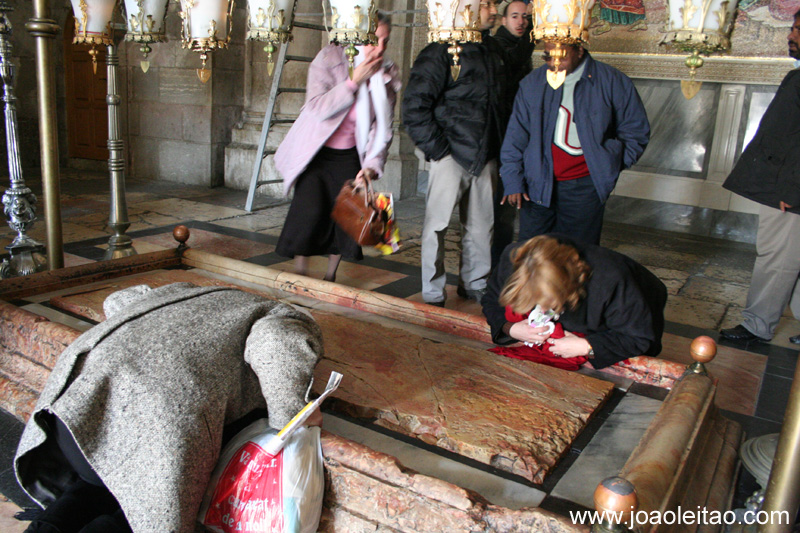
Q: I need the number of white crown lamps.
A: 8